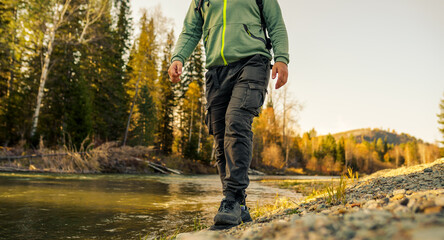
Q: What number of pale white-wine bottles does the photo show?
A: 0